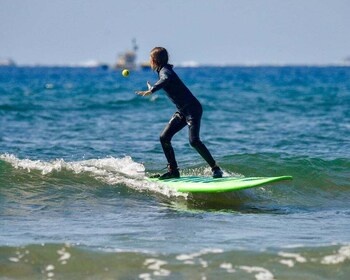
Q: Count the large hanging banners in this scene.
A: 0